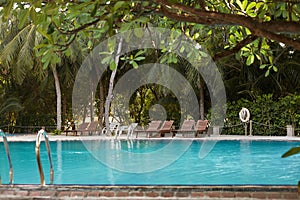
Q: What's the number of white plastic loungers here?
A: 2